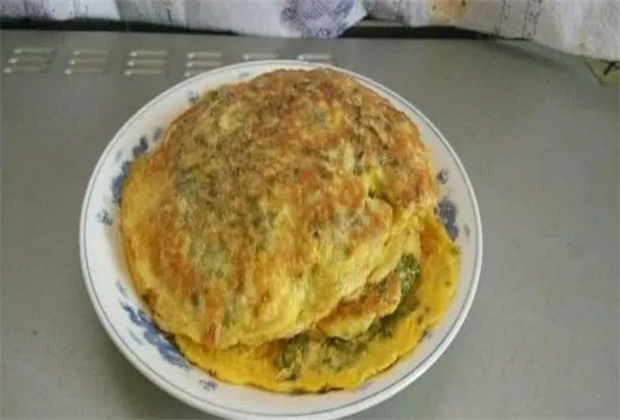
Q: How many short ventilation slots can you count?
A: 14